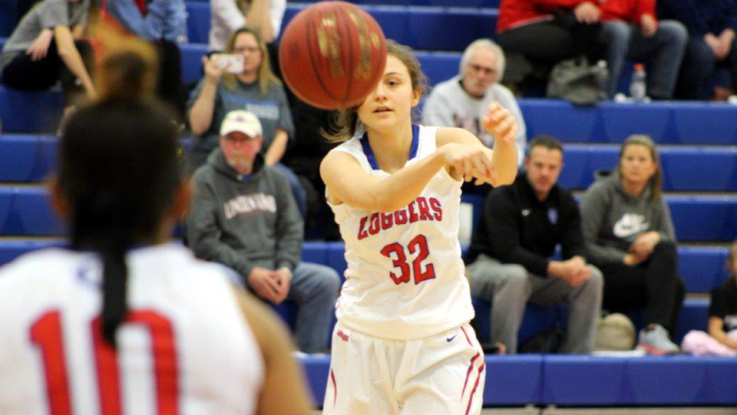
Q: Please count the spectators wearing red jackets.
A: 2